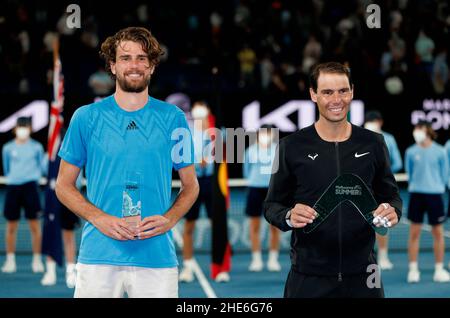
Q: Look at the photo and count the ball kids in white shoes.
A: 6